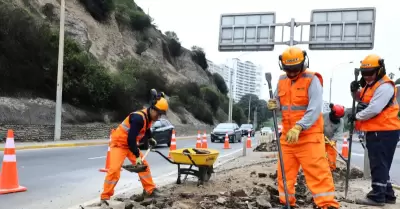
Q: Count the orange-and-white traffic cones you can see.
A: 8